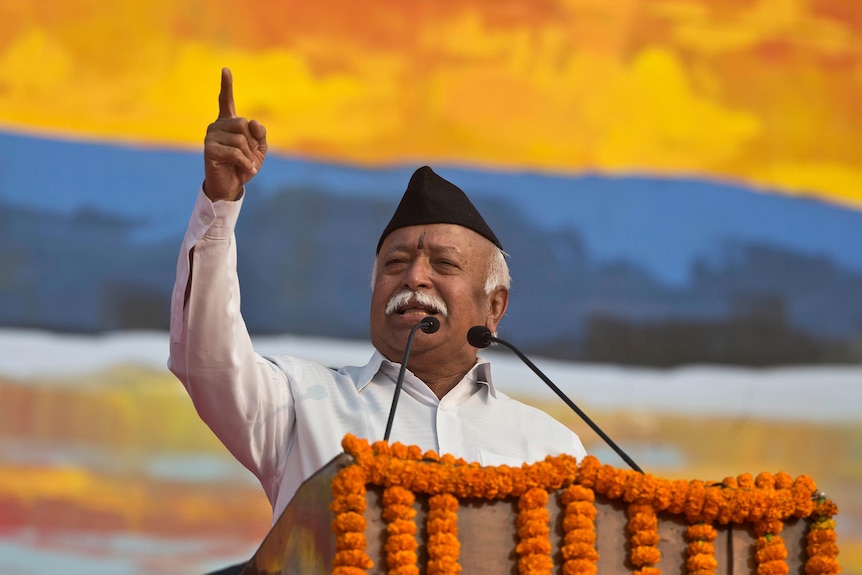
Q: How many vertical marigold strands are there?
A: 9